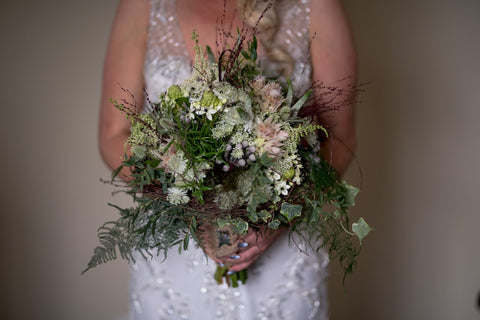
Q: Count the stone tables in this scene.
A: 0